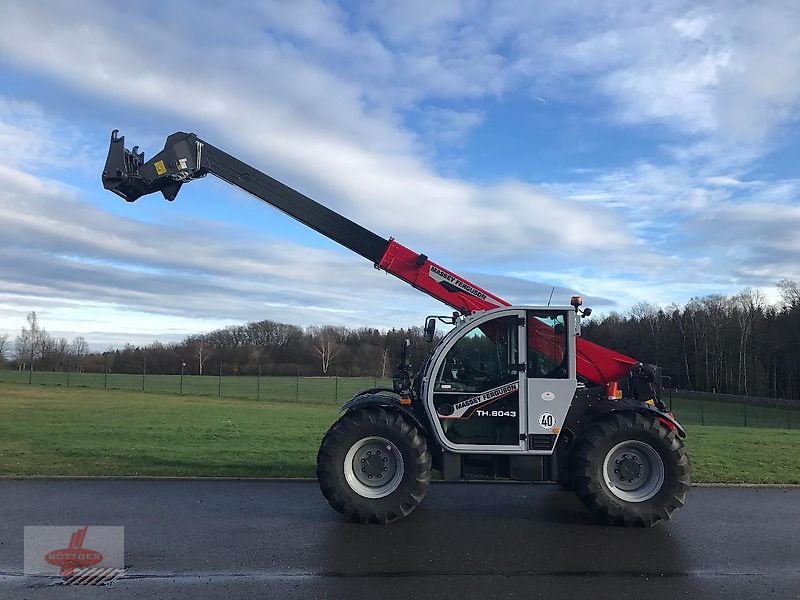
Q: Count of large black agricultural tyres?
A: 2